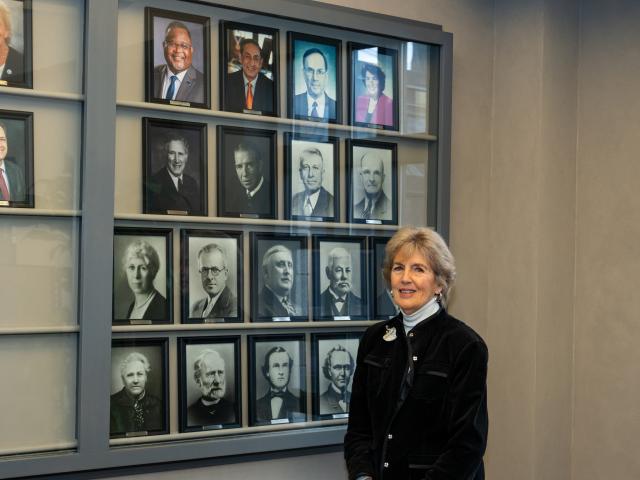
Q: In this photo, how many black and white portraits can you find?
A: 13